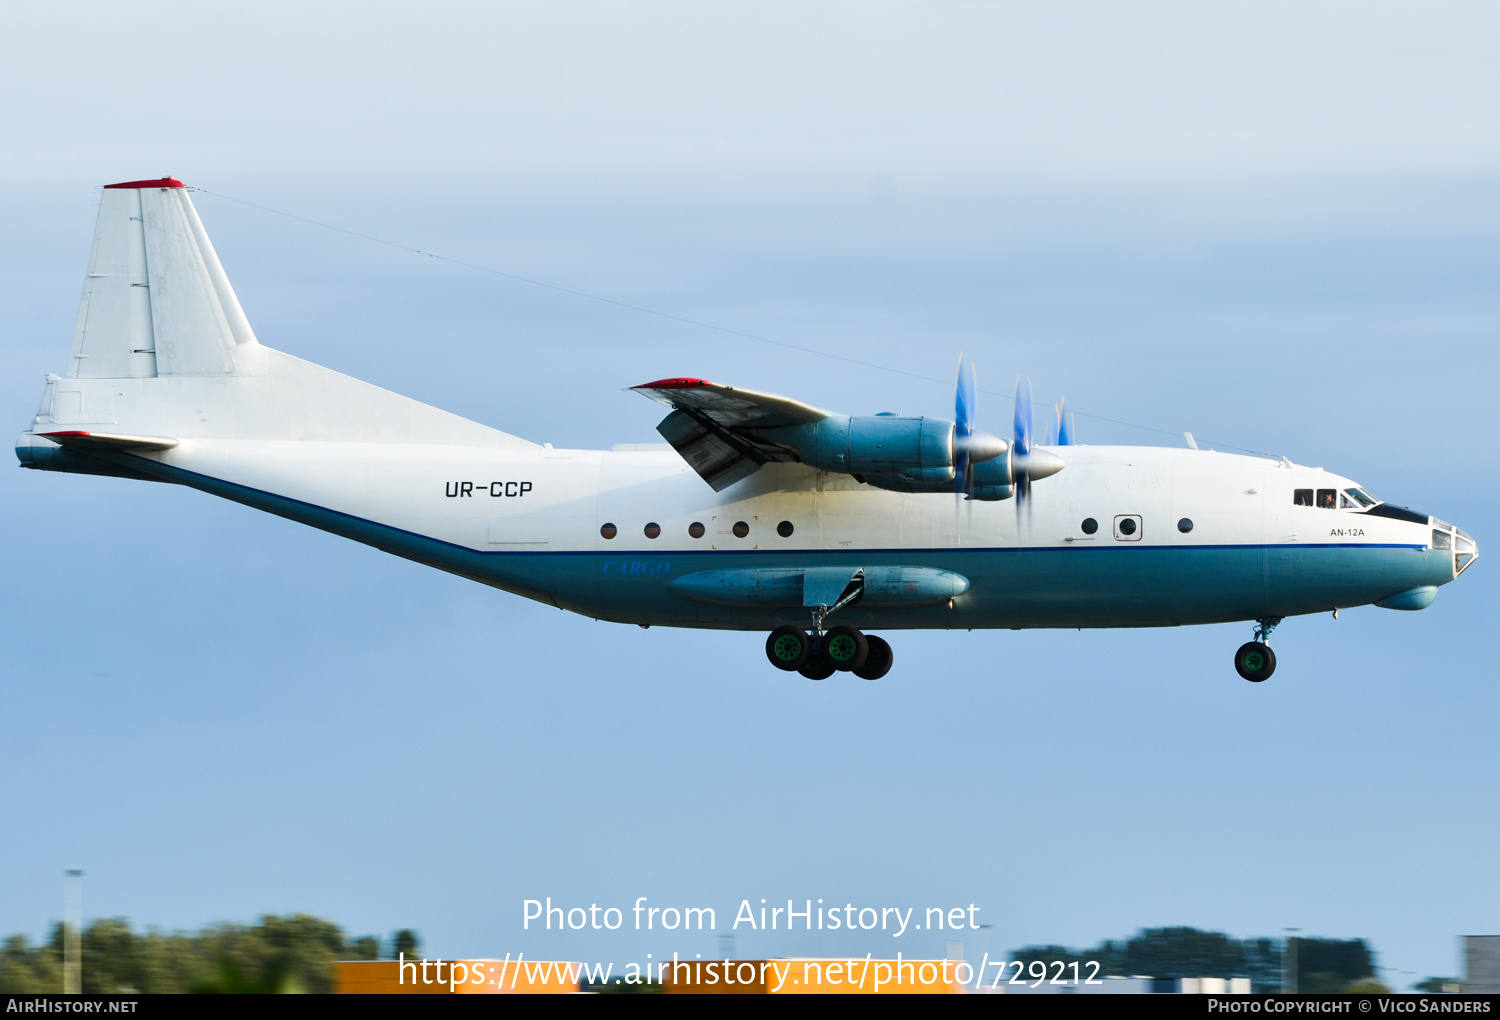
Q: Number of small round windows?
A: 8